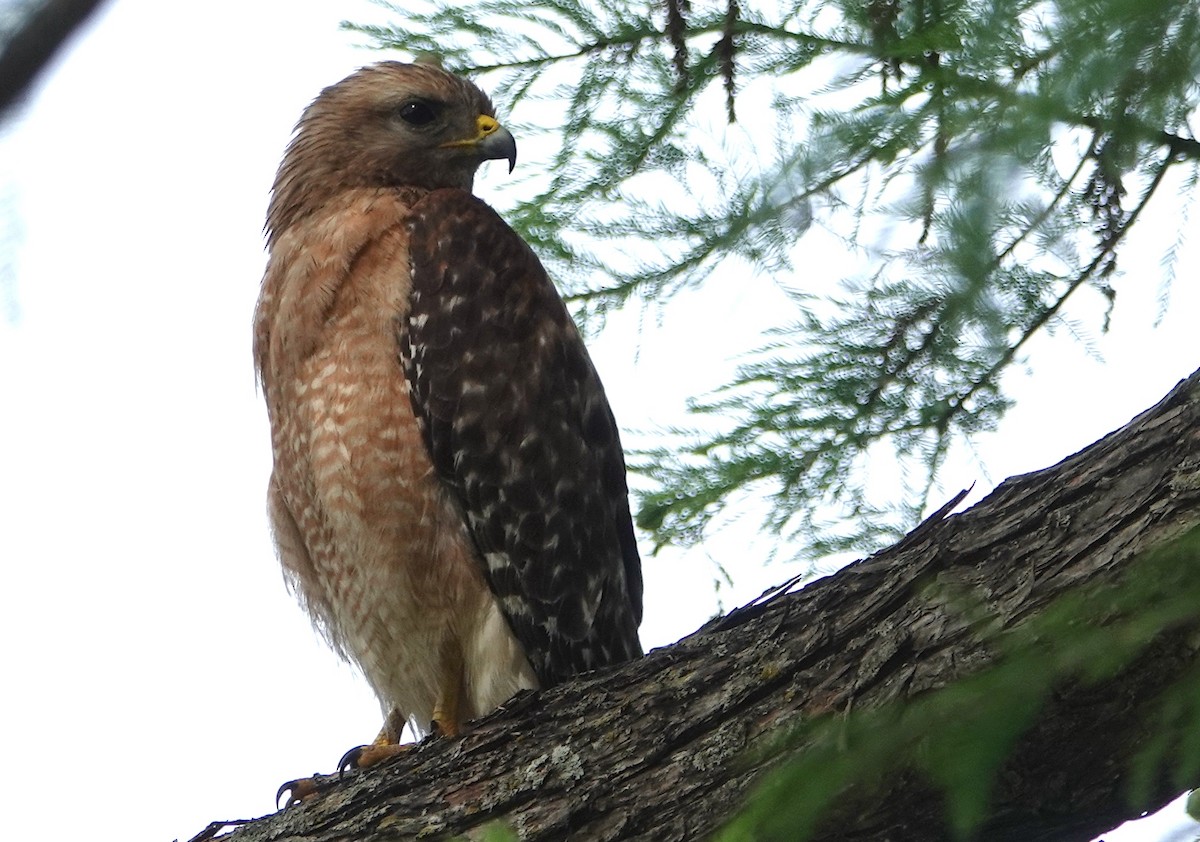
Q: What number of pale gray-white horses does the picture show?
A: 0